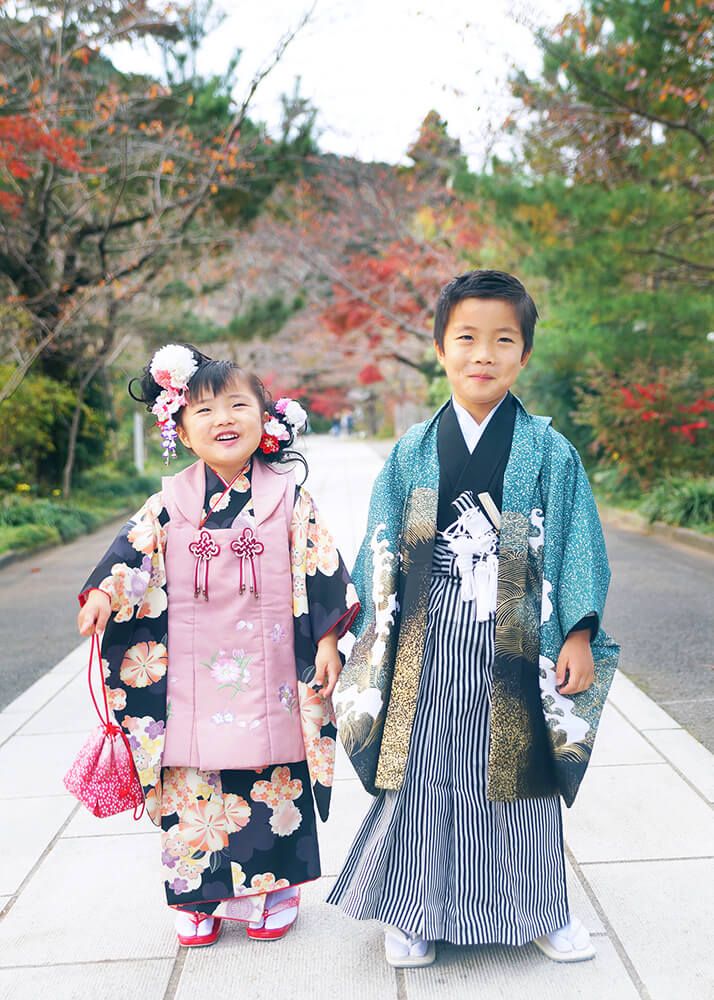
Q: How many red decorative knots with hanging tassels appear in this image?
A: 2